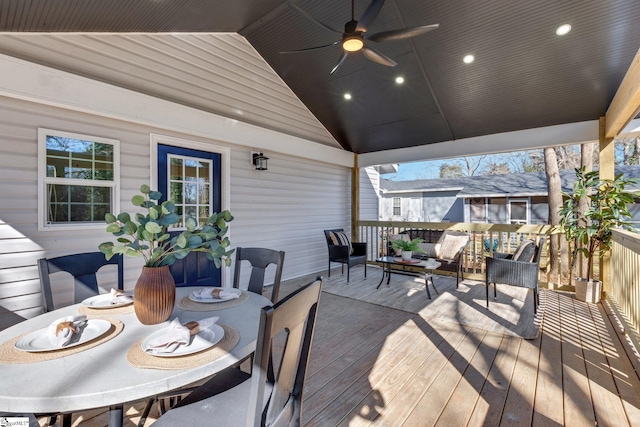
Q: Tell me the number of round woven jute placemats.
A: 4